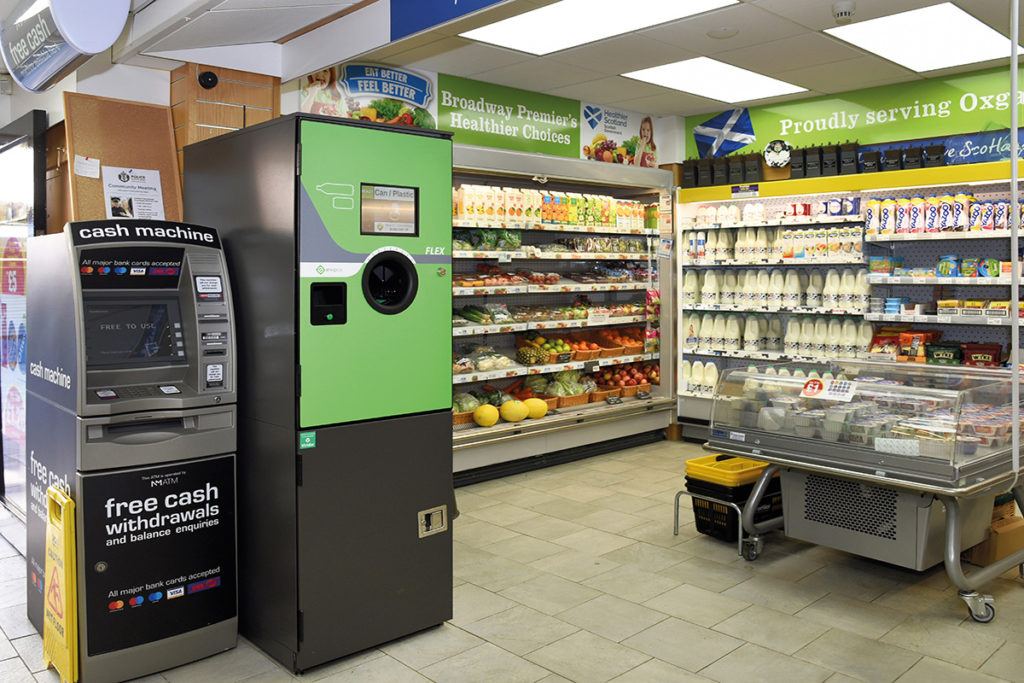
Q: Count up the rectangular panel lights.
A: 3